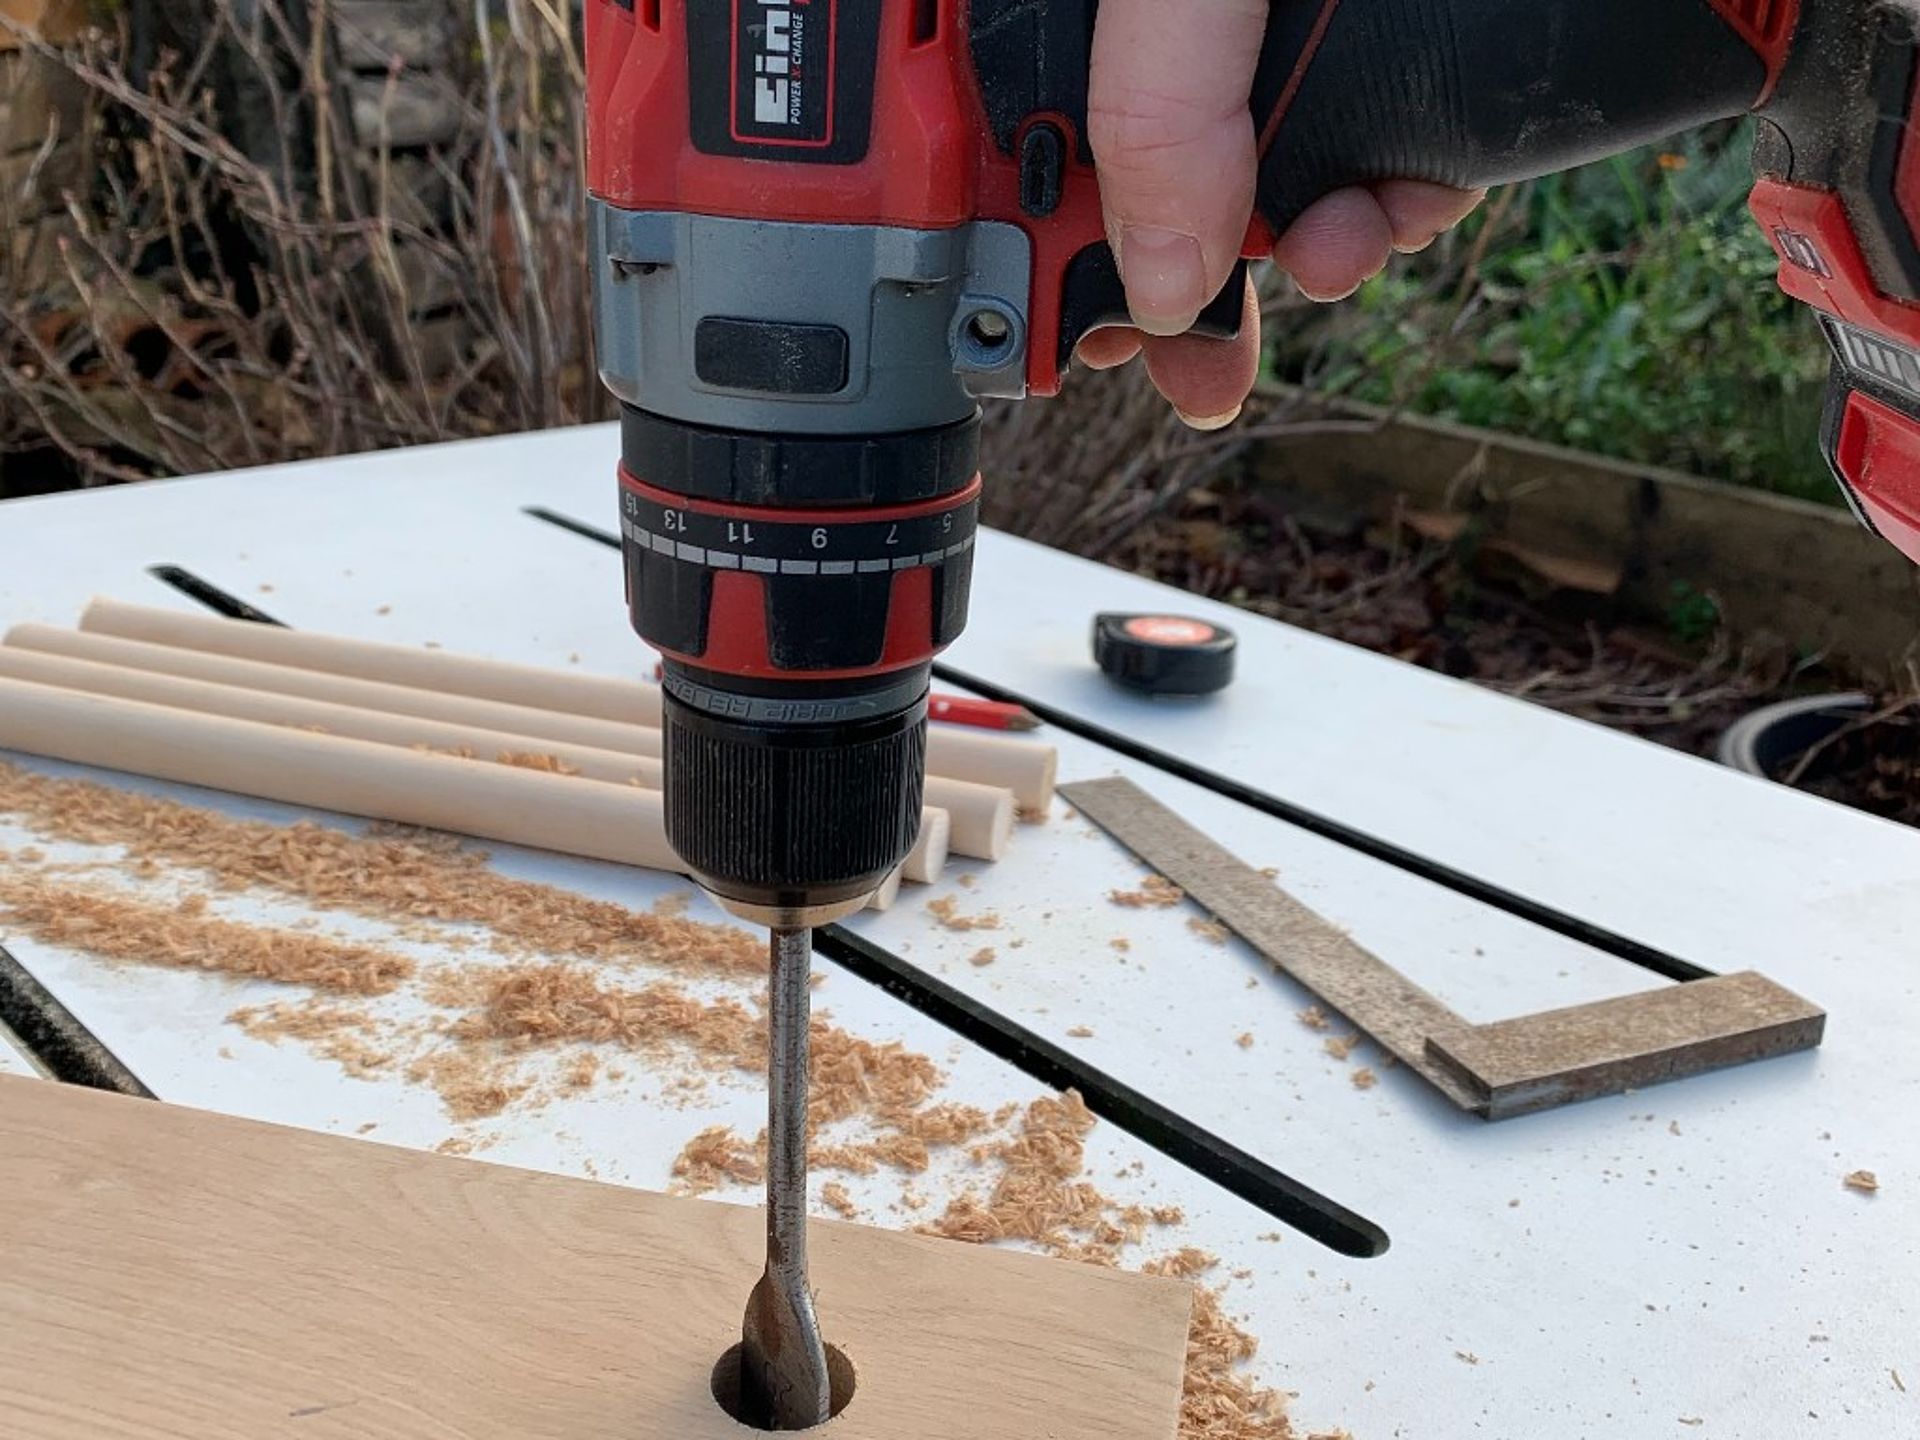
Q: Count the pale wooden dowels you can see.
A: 4